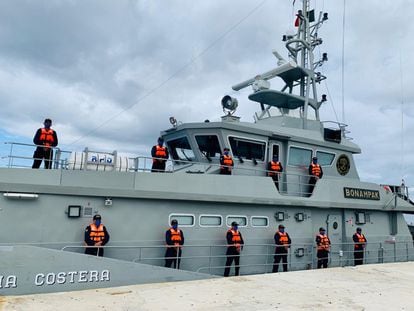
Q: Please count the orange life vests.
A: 11